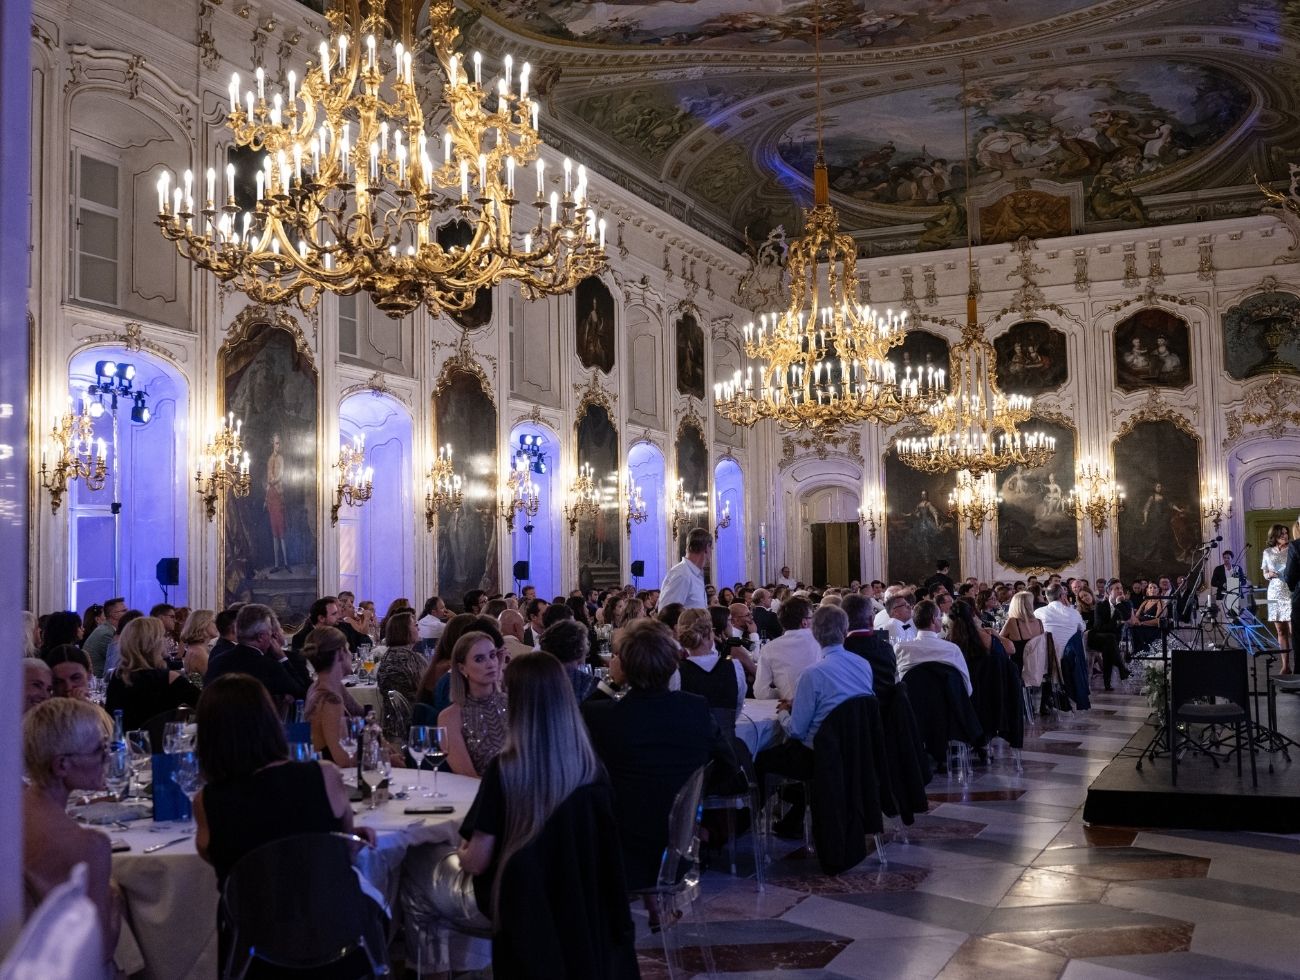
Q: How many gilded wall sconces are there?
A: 13